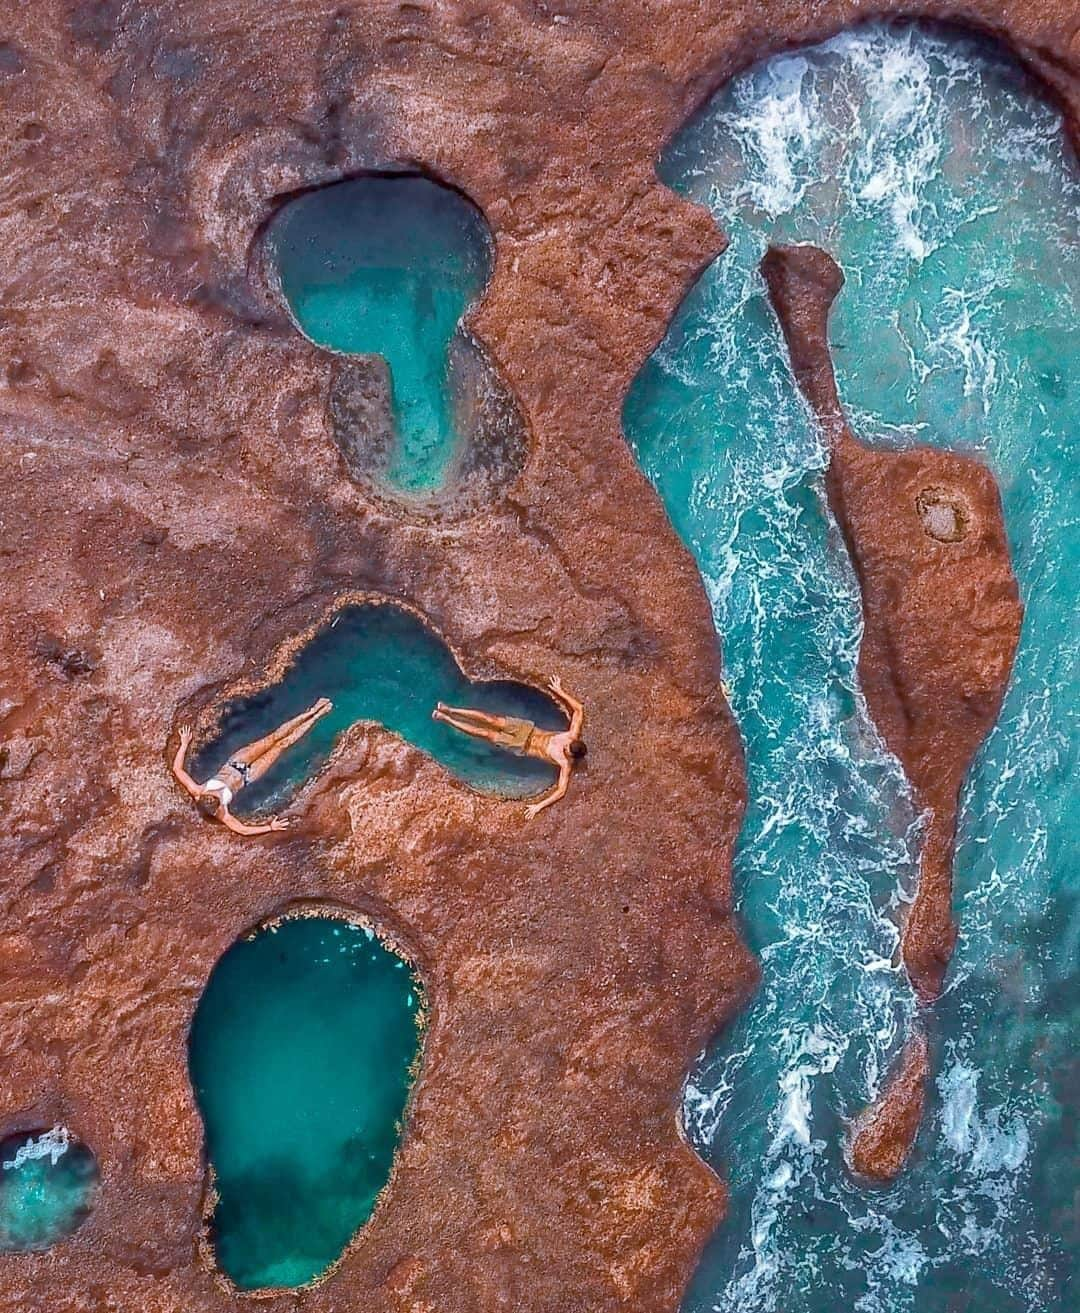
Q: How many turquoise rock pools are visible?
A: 4